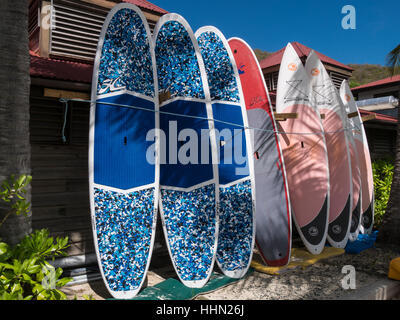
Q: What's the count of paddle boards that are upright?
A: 8